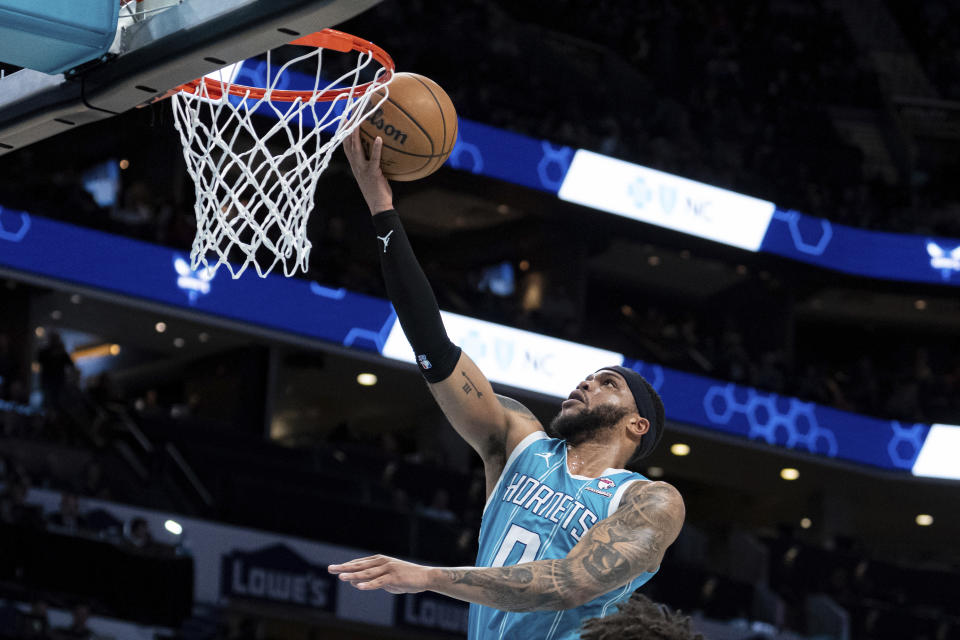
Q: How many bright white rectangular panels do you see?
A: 3